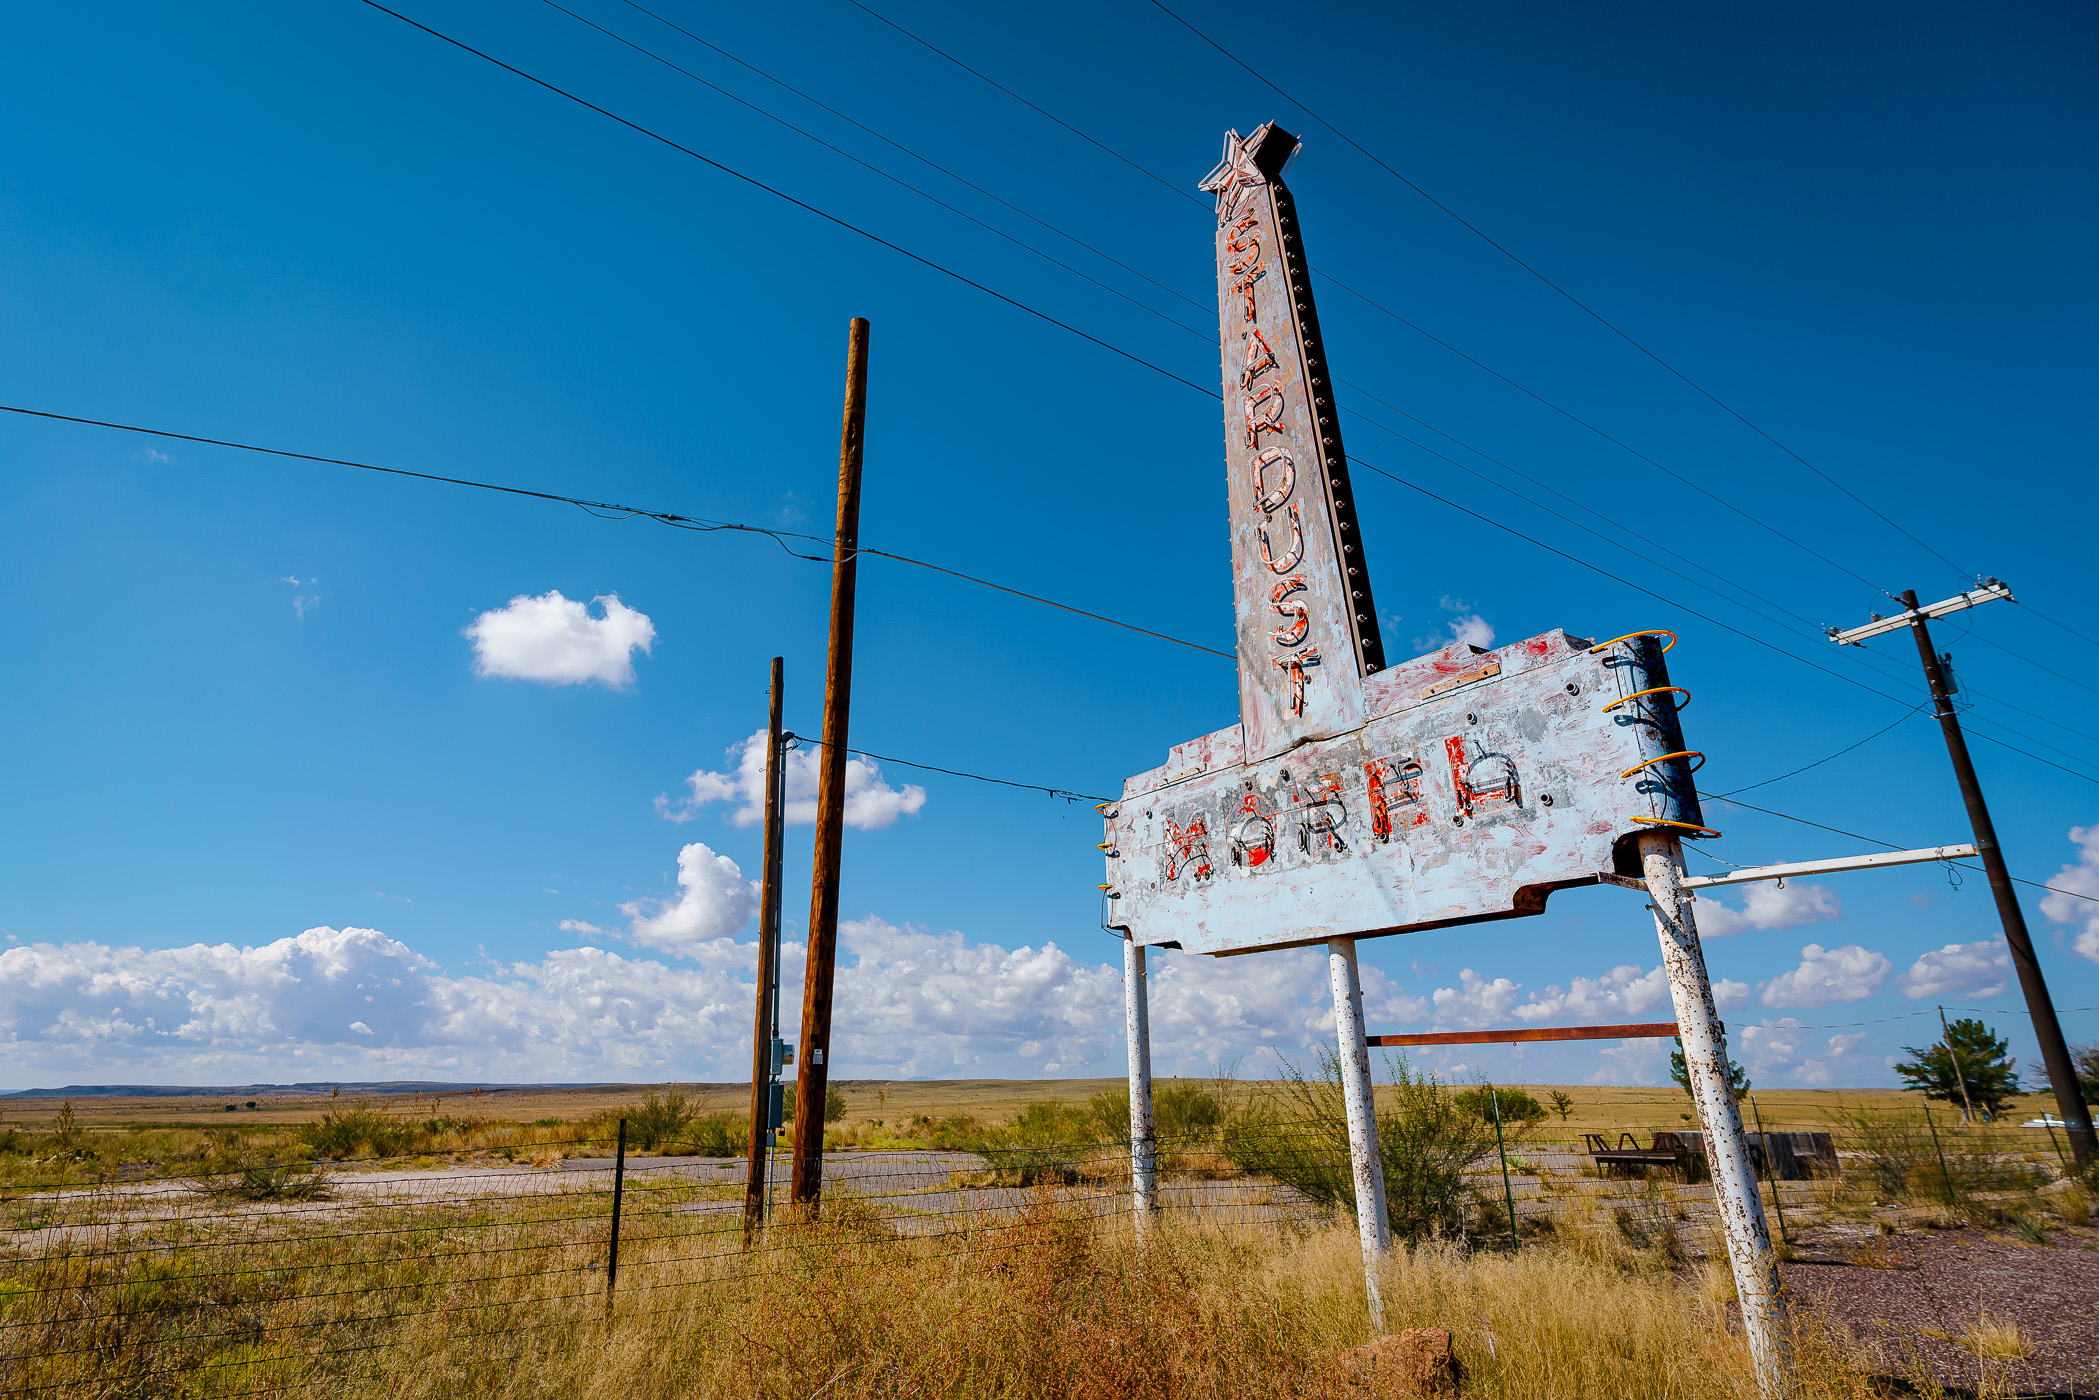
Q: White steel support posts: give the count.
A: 3